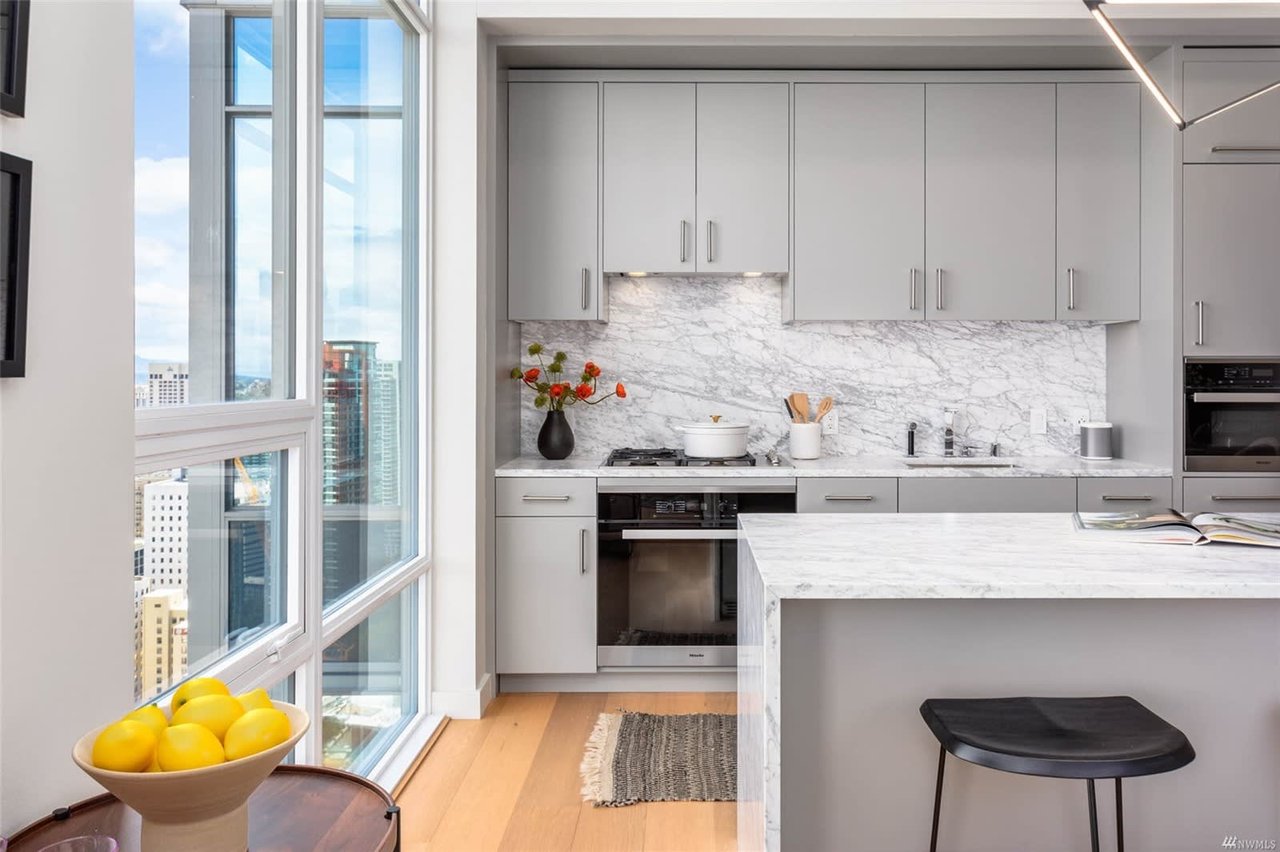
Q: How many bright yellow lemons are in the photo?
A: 7